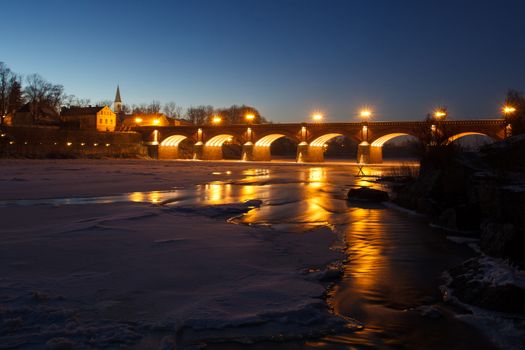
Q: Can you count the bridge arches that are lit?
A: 6